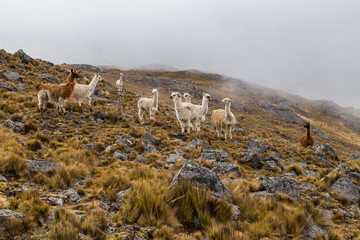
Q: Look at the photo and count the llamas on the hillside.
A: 9